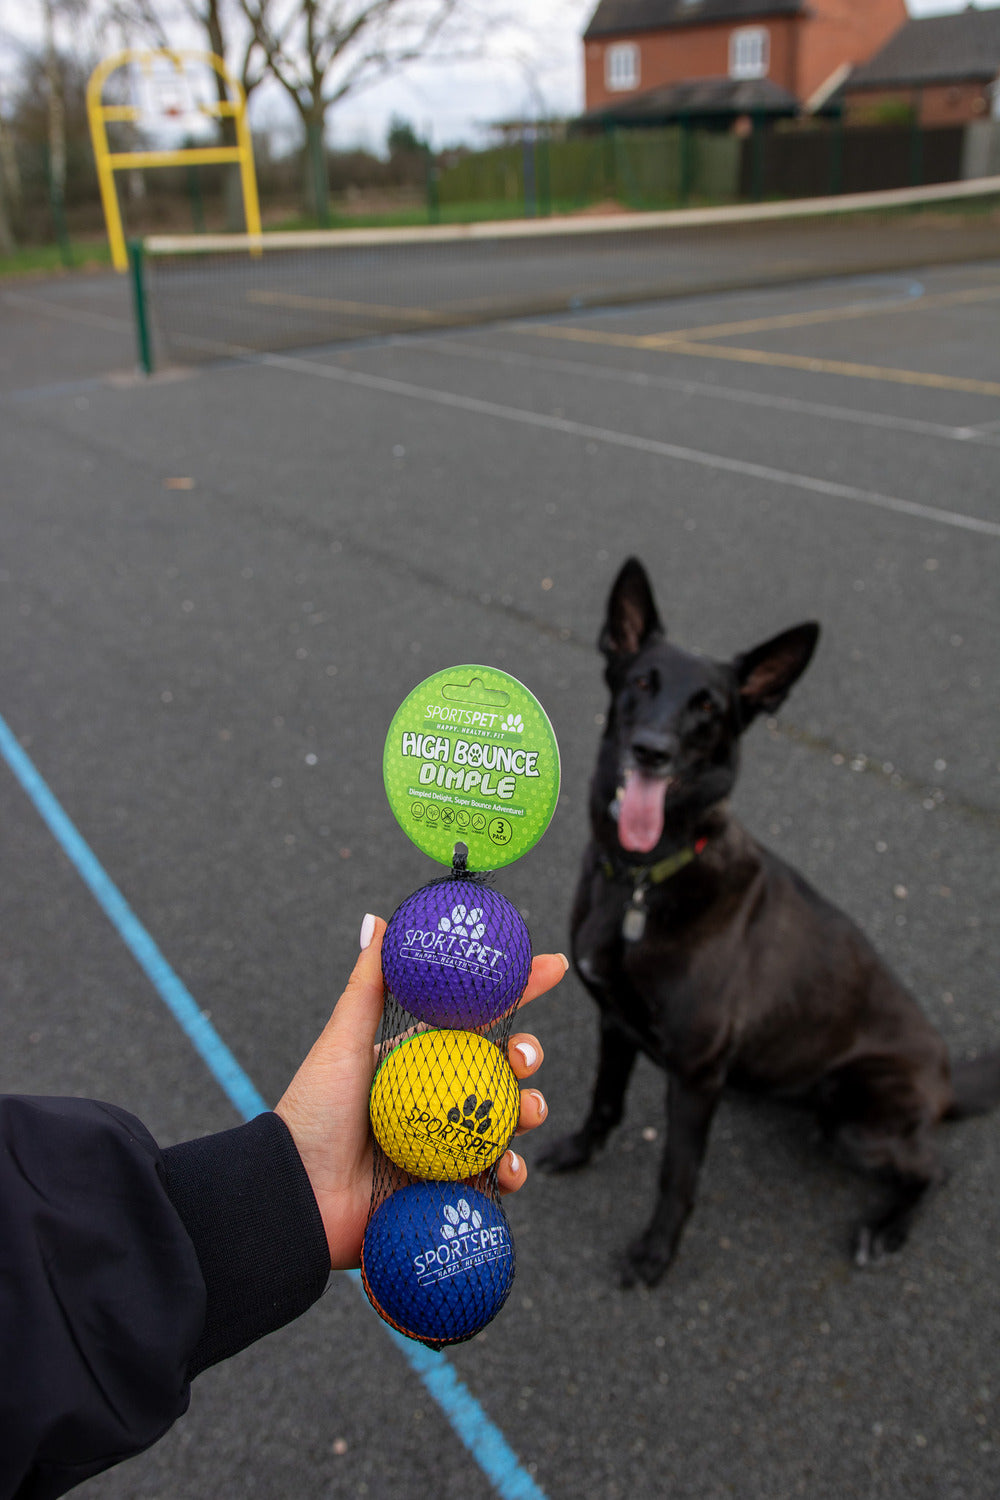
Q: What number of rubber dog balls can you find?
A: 3